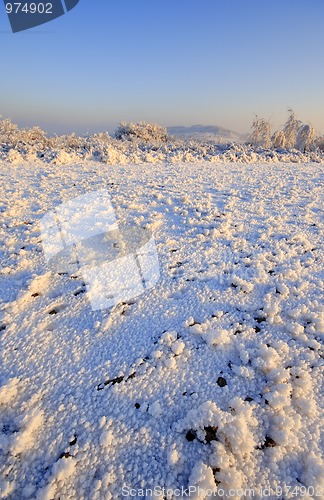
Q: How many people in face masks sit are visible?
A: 0